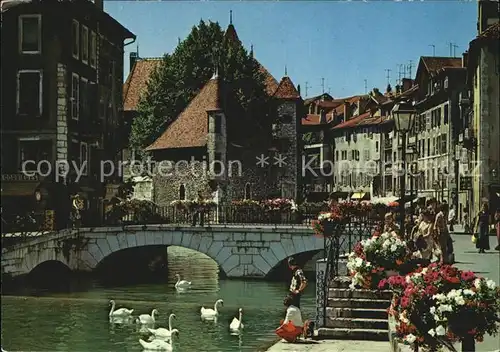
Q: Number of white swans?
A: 7